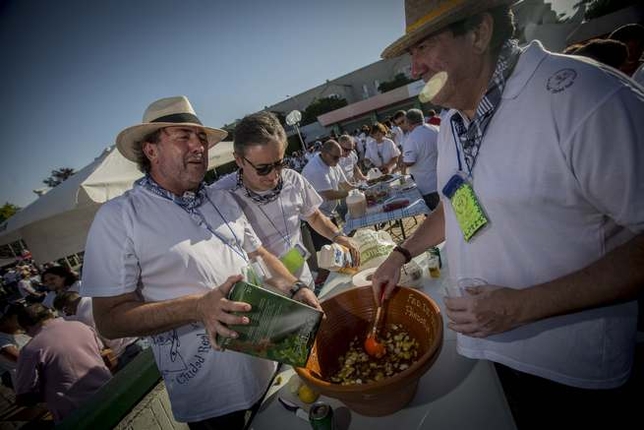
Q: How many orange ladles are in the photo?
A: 1